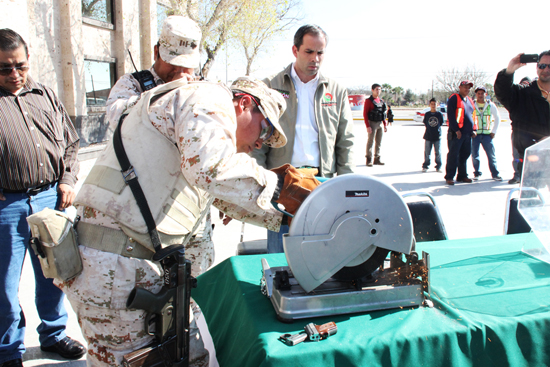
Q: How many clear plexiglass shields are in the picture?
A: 1